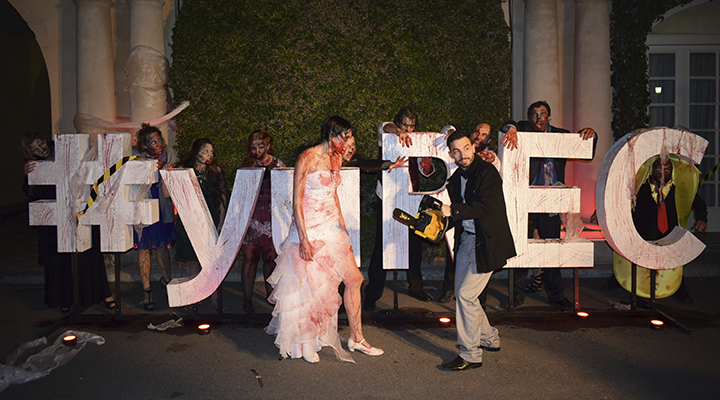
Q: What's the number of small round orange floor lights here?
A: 5